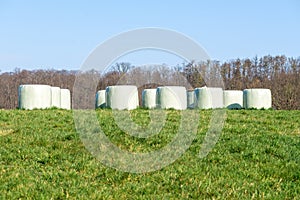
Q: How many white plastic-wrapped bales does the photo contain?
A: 11